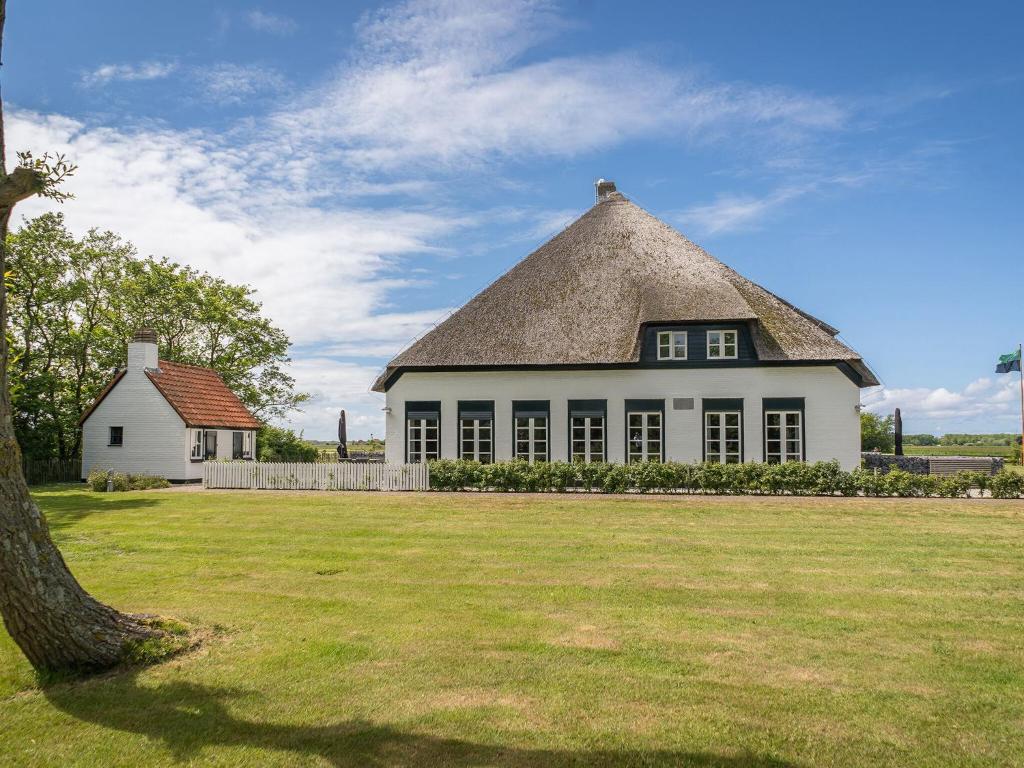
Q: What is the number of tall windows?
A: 7